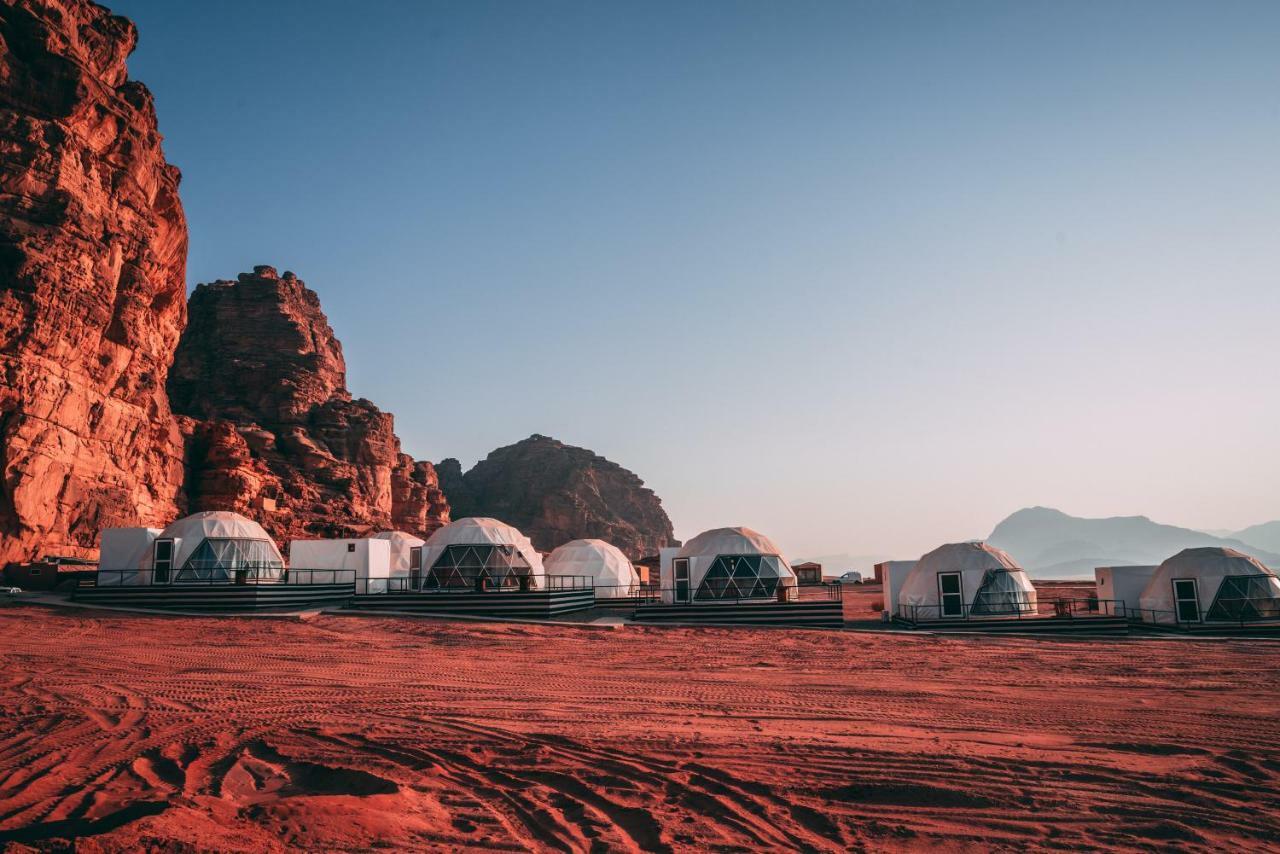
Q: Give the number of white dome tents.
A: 7